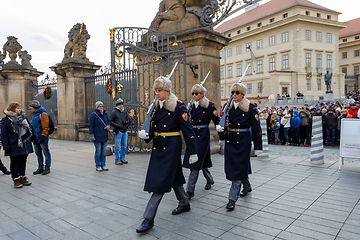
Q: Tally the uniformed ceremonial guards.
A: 3